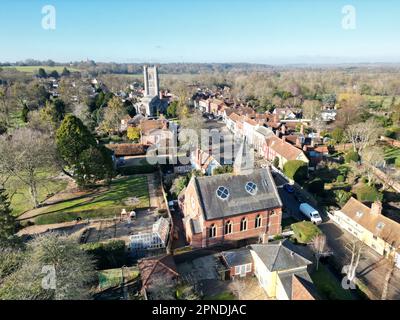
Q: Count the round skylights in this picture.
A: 2